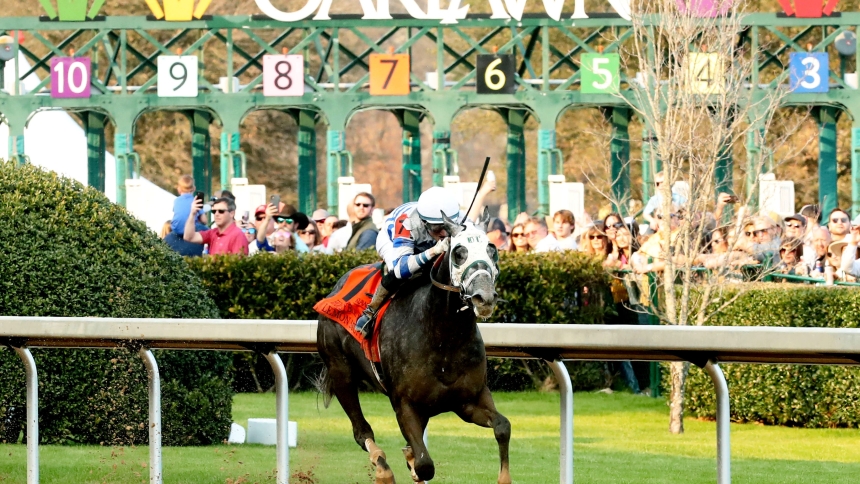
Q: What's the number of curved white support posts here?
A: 5